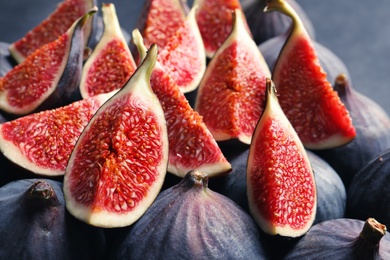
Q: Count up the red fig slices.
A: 12